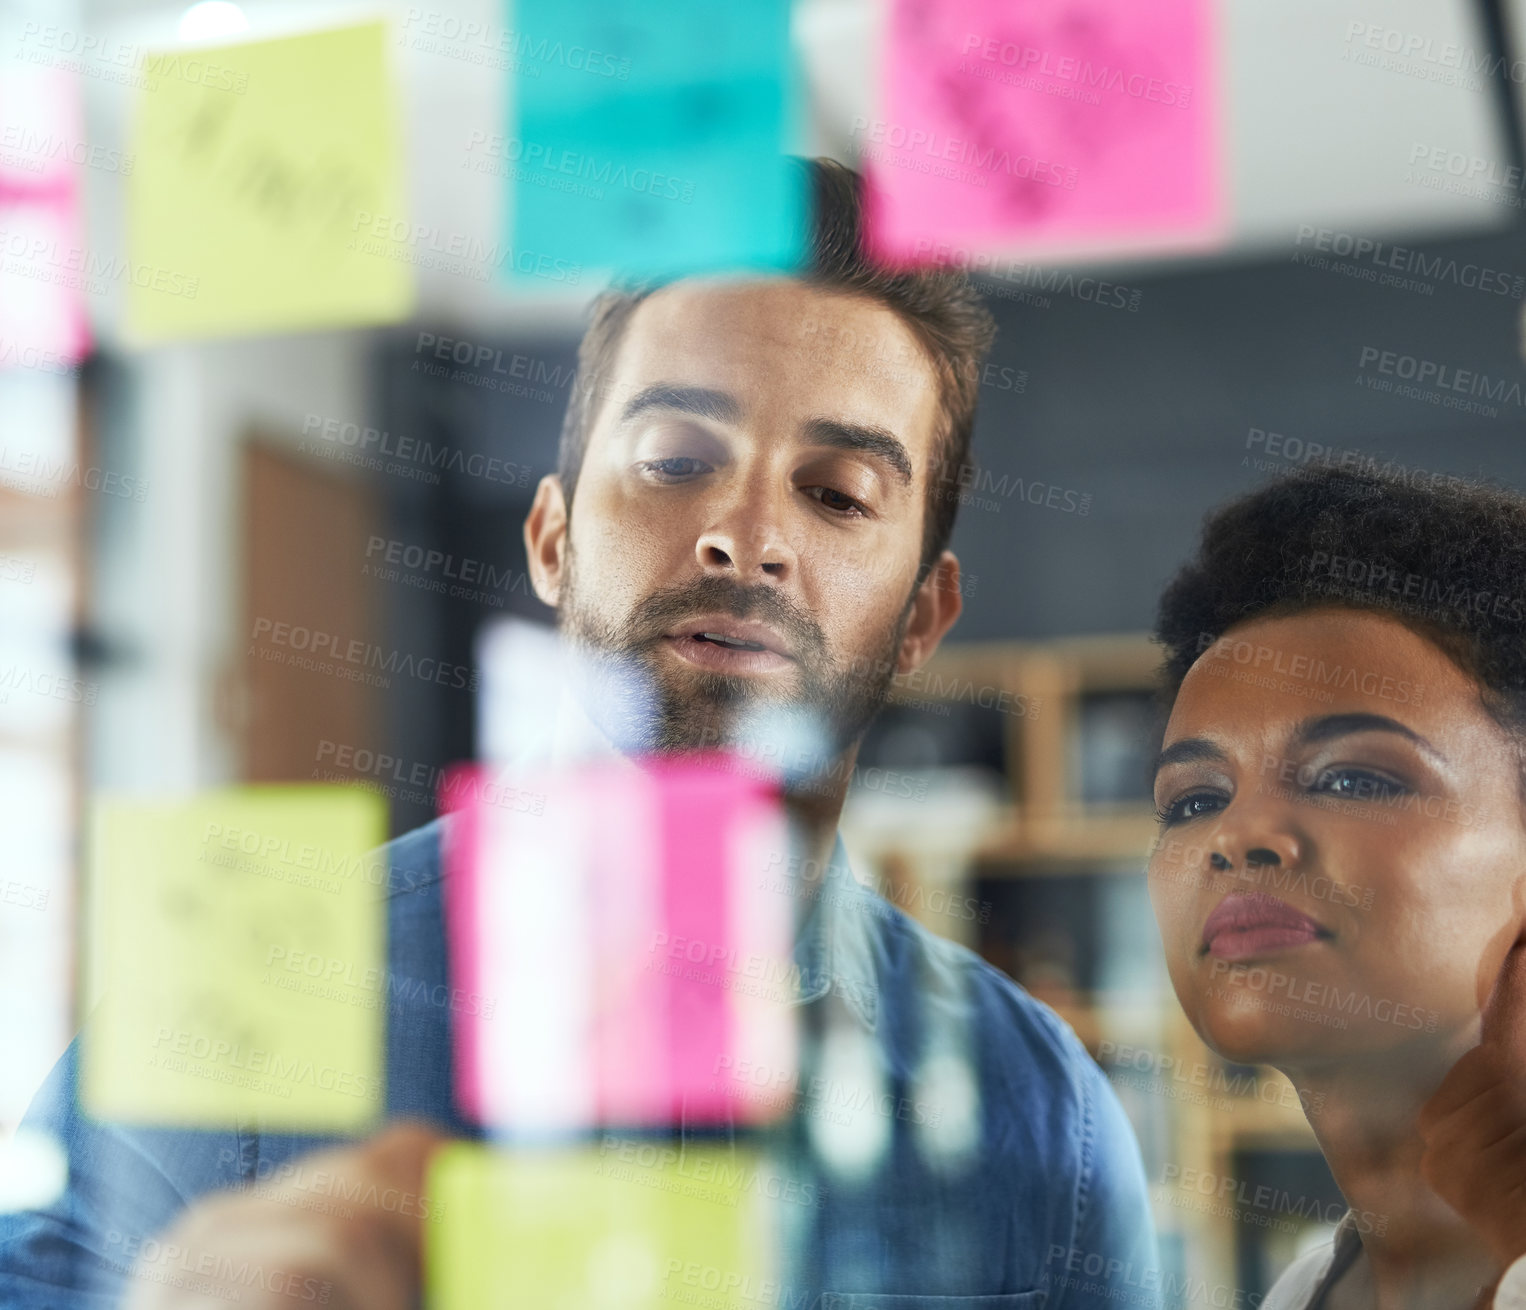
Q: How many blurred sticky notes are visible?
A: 7